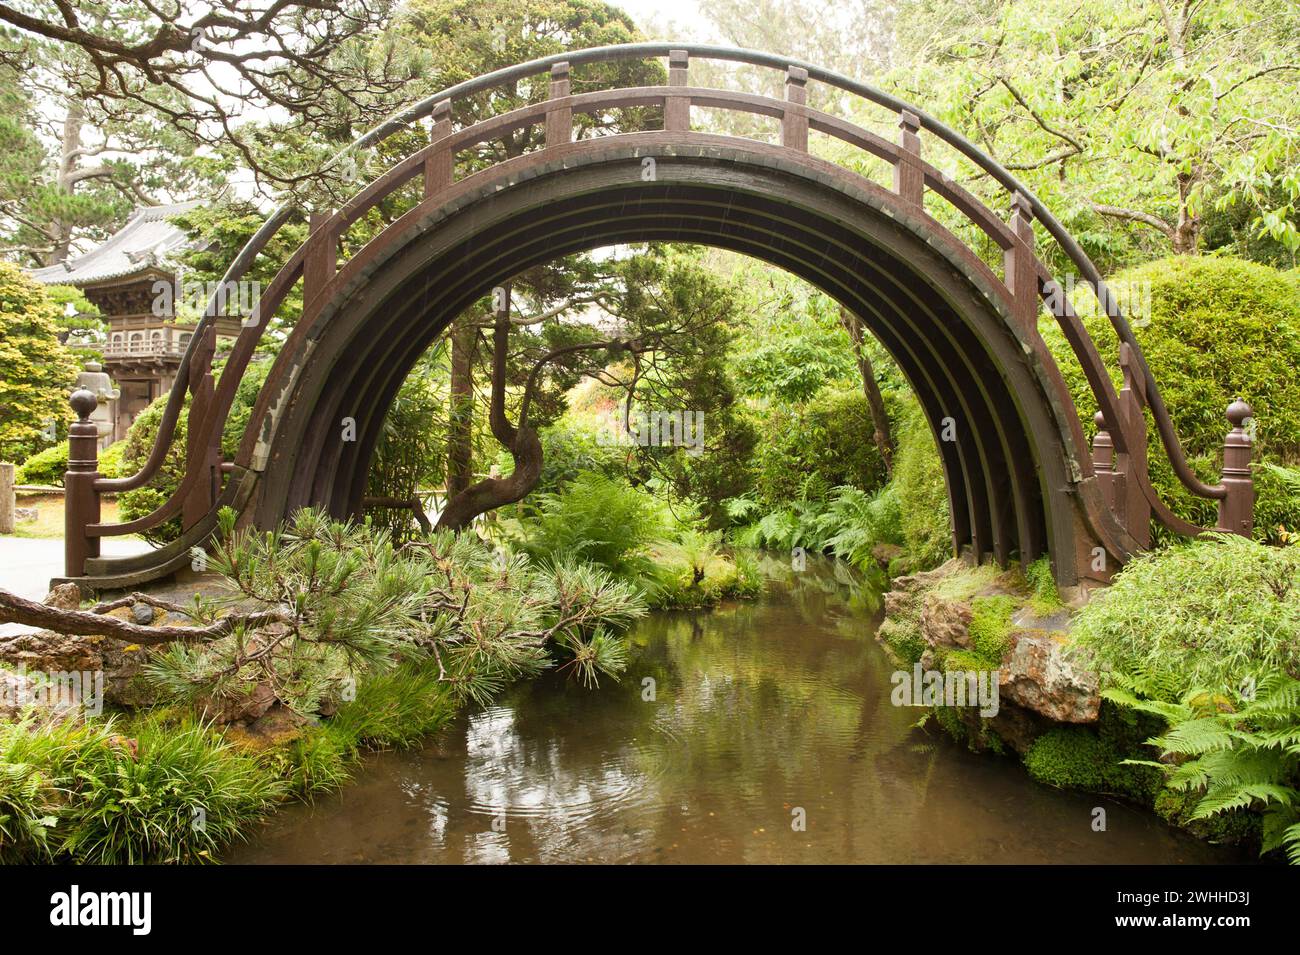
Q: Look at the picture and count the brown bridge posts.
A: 12